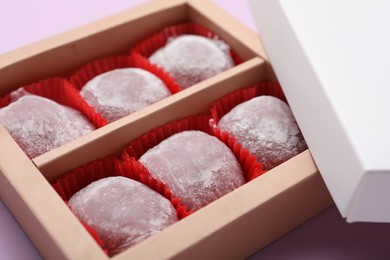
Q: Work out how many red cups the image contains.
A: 6